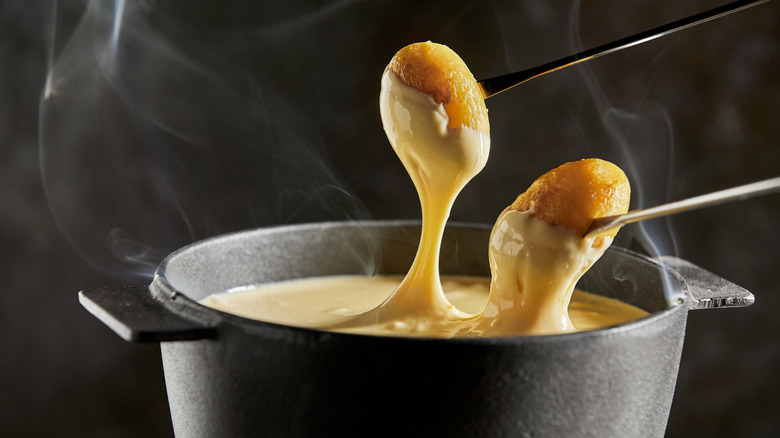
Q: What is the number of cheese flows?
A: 2